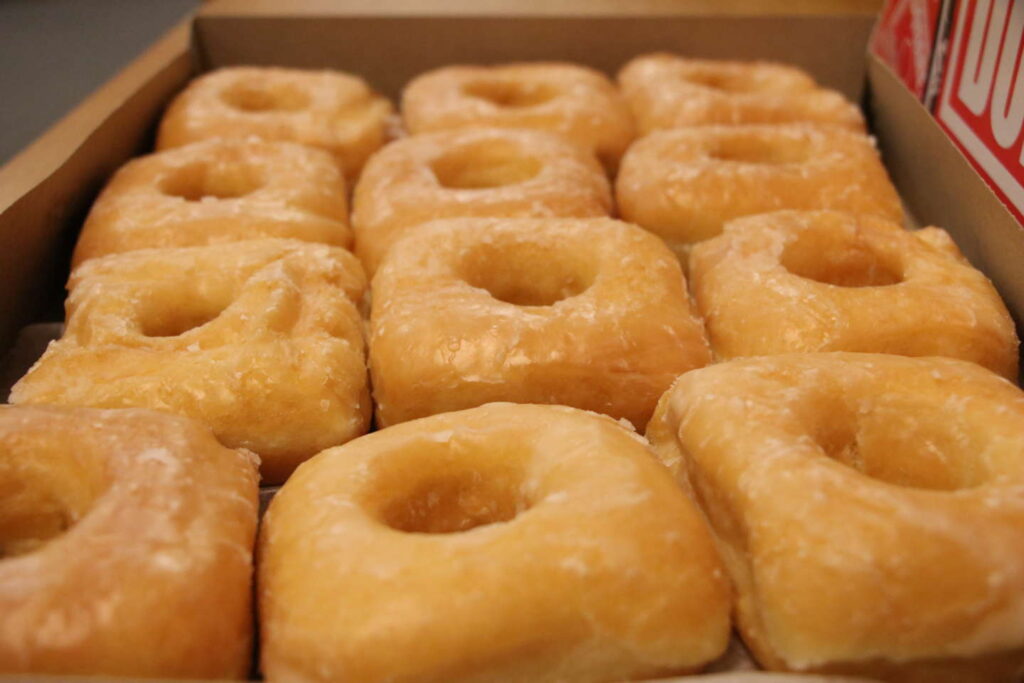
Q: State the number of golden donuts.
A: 12